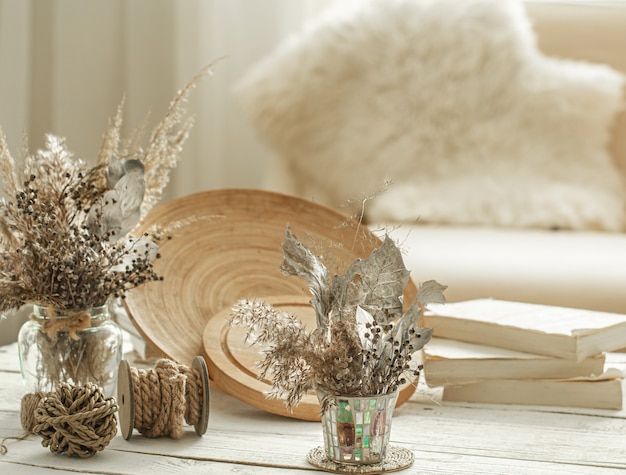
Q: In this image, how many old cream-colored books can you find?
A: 3